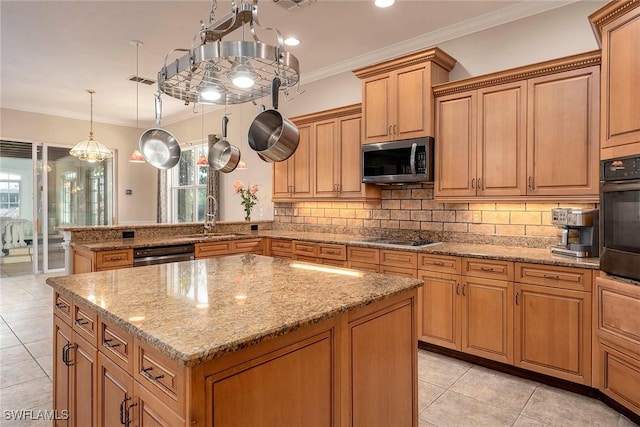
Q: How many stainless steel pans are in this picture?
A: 3